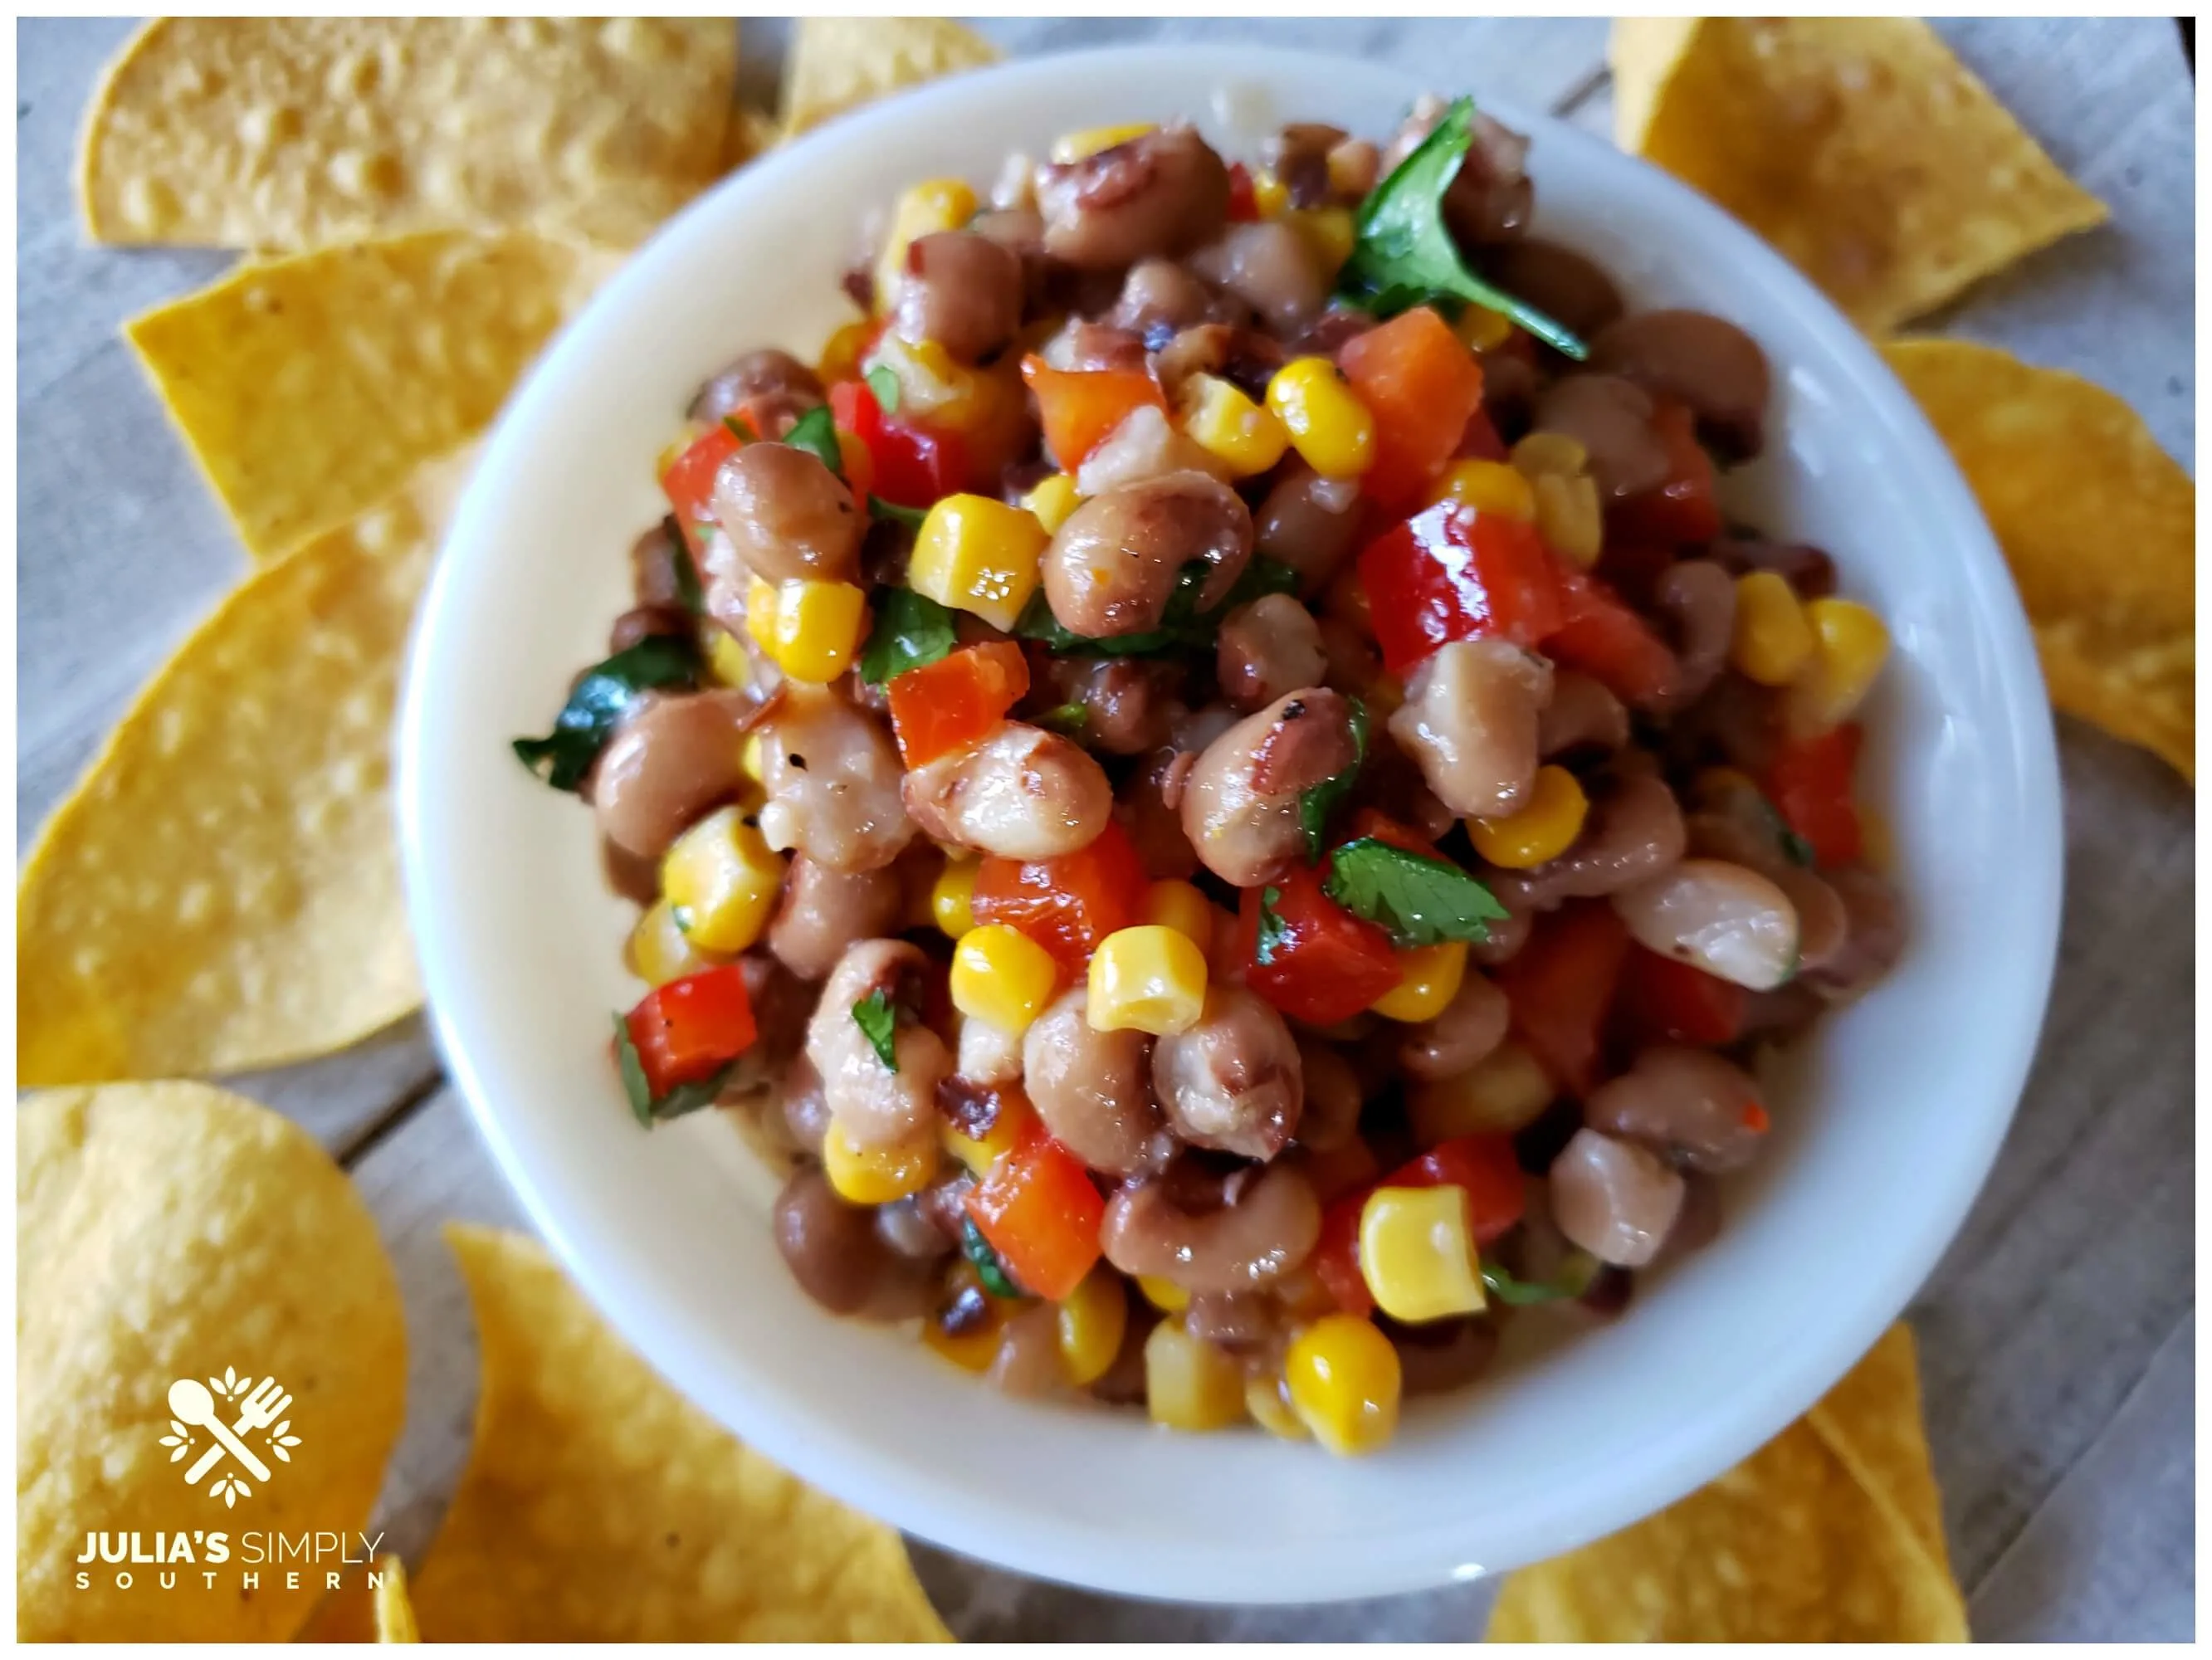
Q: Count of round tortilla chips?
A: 1